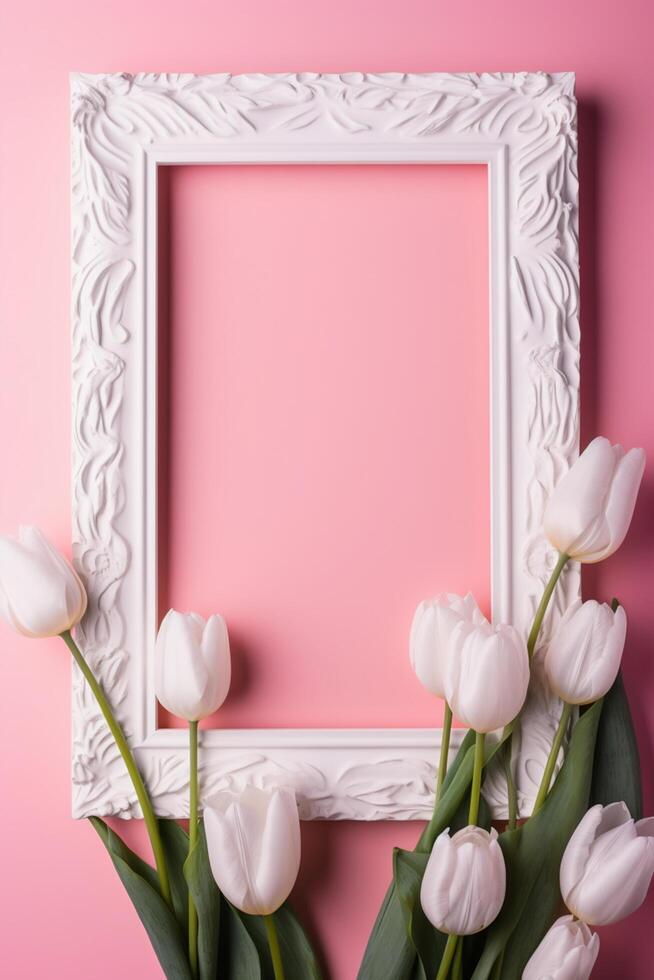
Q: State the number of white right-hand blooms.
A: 7